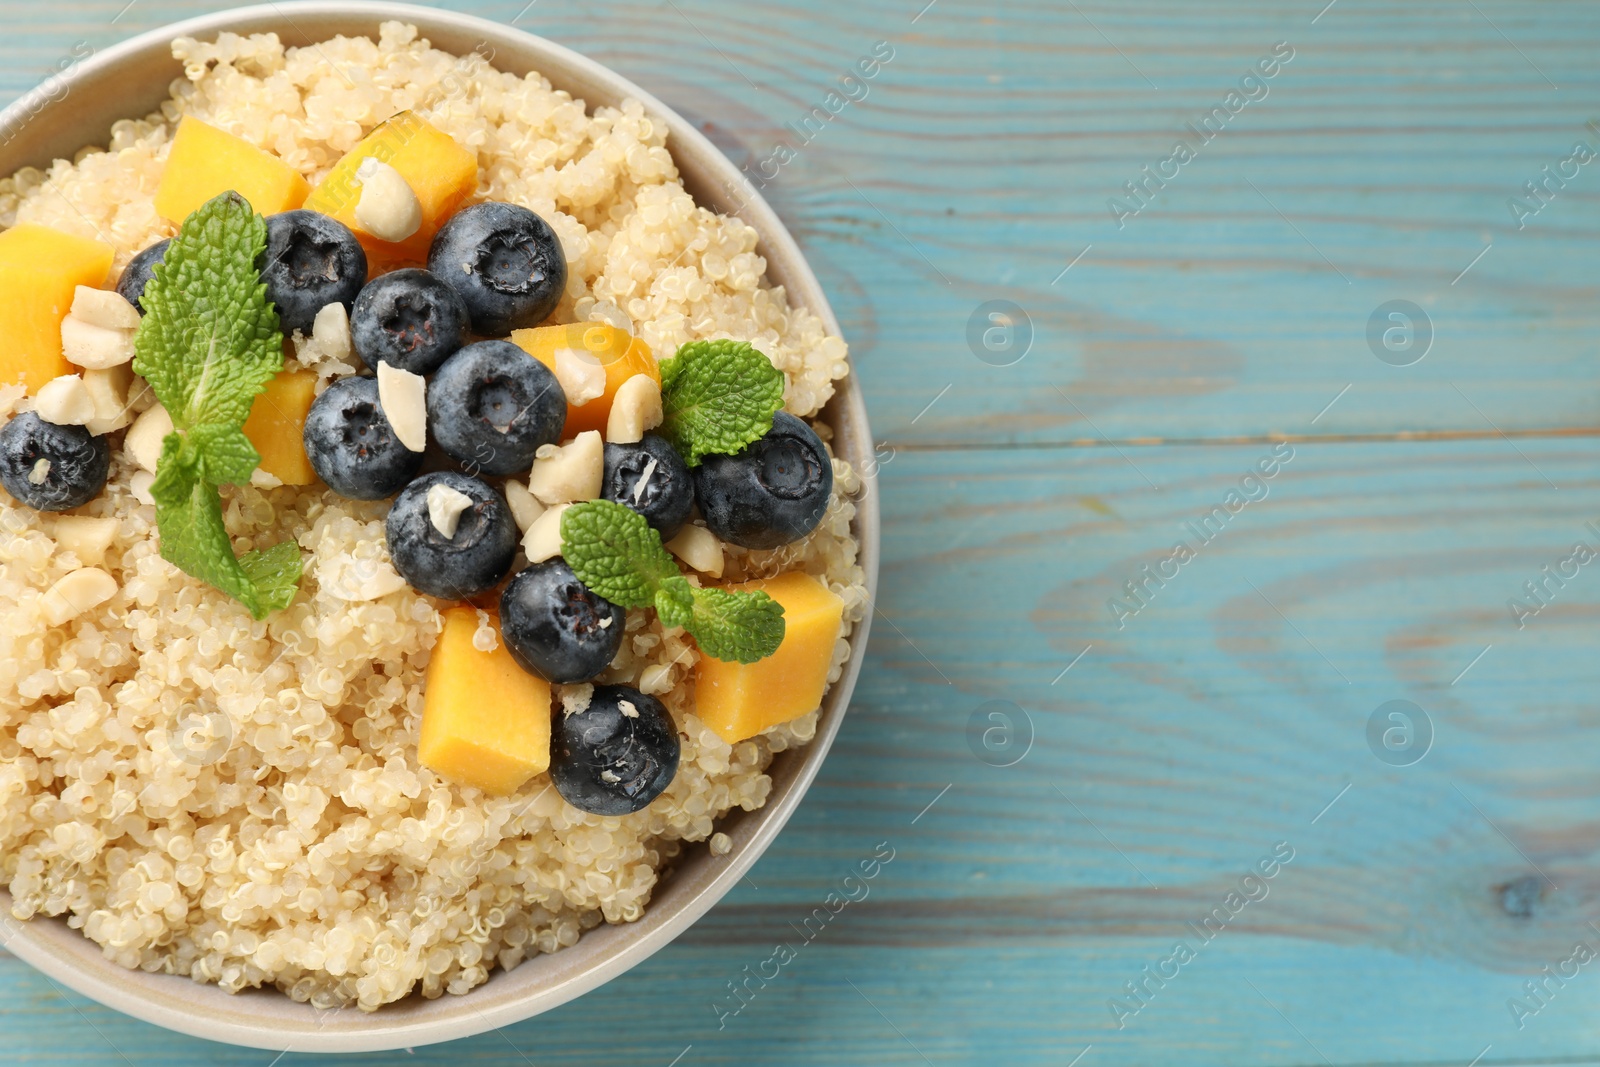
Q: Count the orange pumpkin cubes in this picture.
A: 7